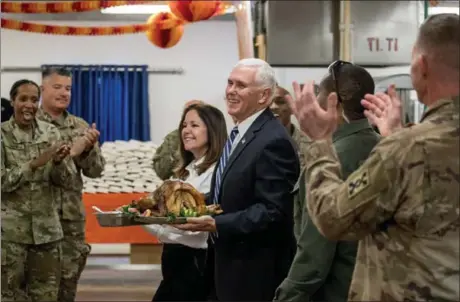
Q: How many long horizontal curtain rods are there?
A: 1